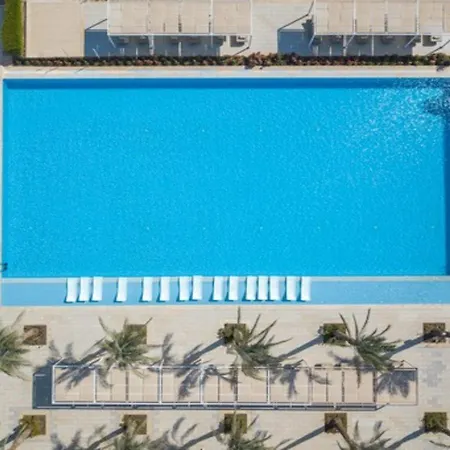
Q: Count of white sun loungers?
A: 15